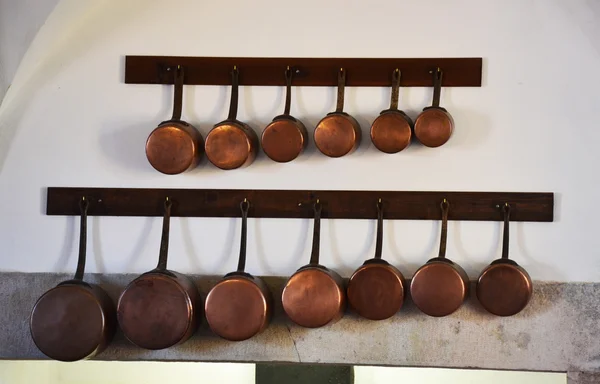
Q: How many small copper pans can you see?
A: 6